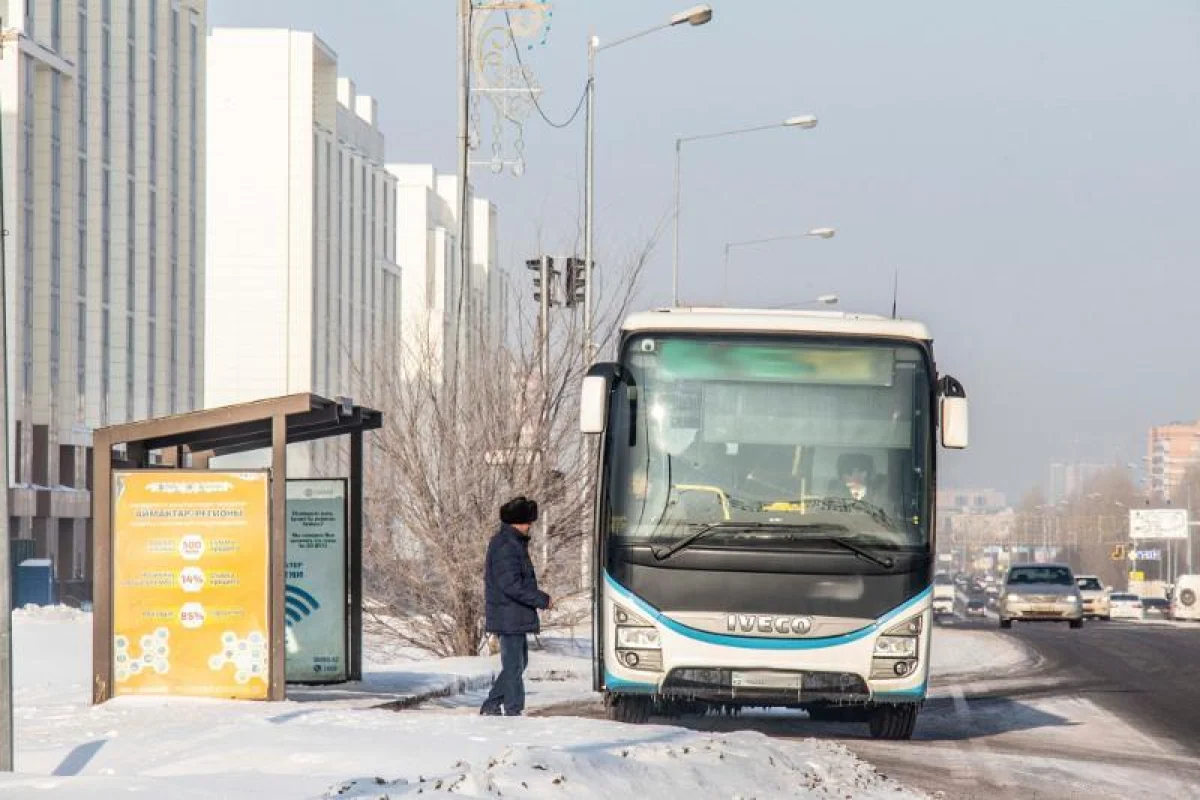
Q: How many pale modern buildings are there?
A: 3